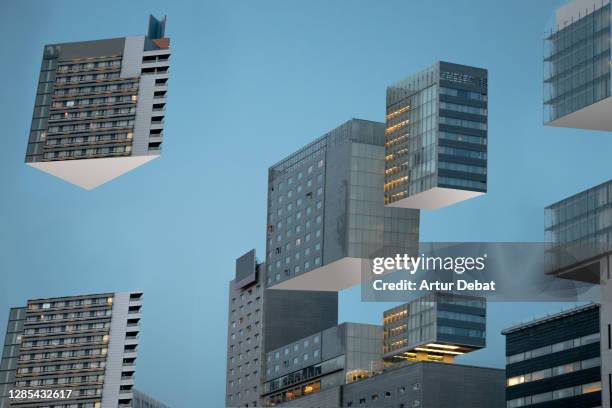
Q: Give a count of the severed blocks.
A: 4